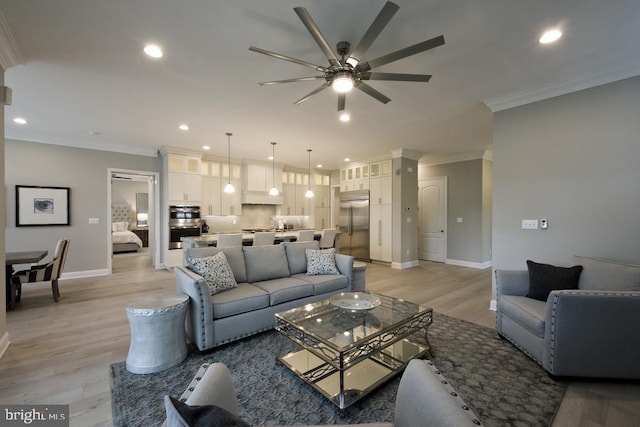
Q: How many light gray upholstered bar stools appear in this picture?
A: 4